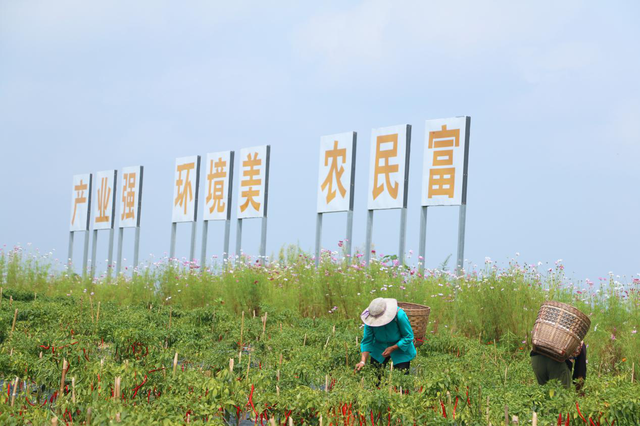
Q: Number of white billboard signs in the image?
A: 9